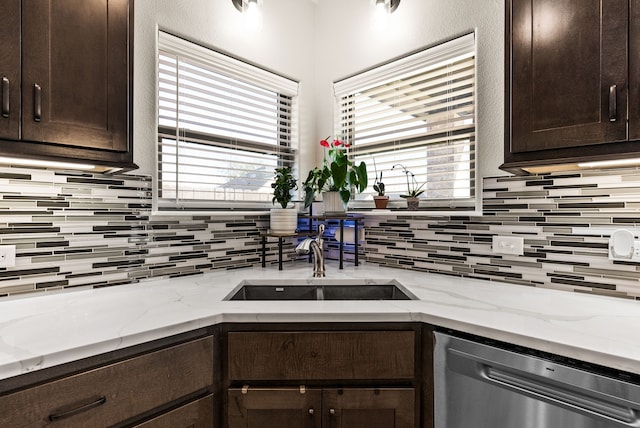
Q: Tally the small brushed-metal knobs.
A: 2